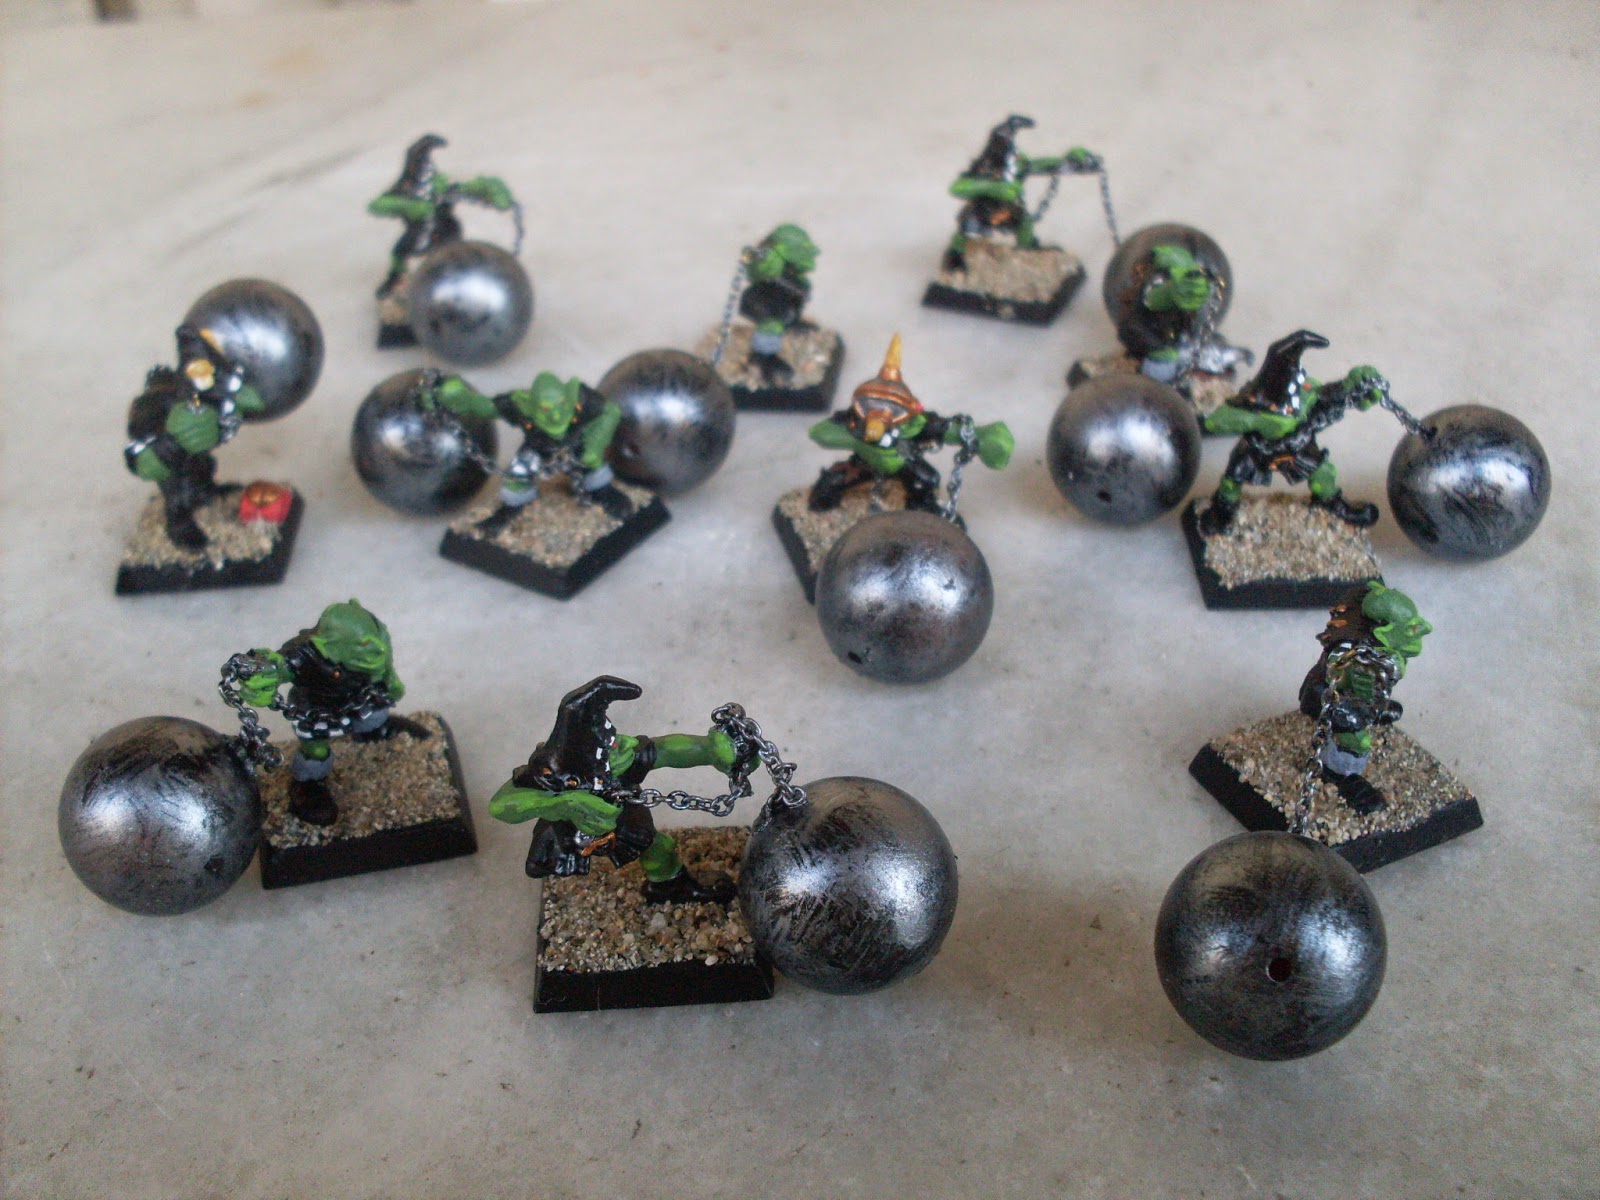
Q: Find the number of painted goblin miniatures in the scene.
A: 11